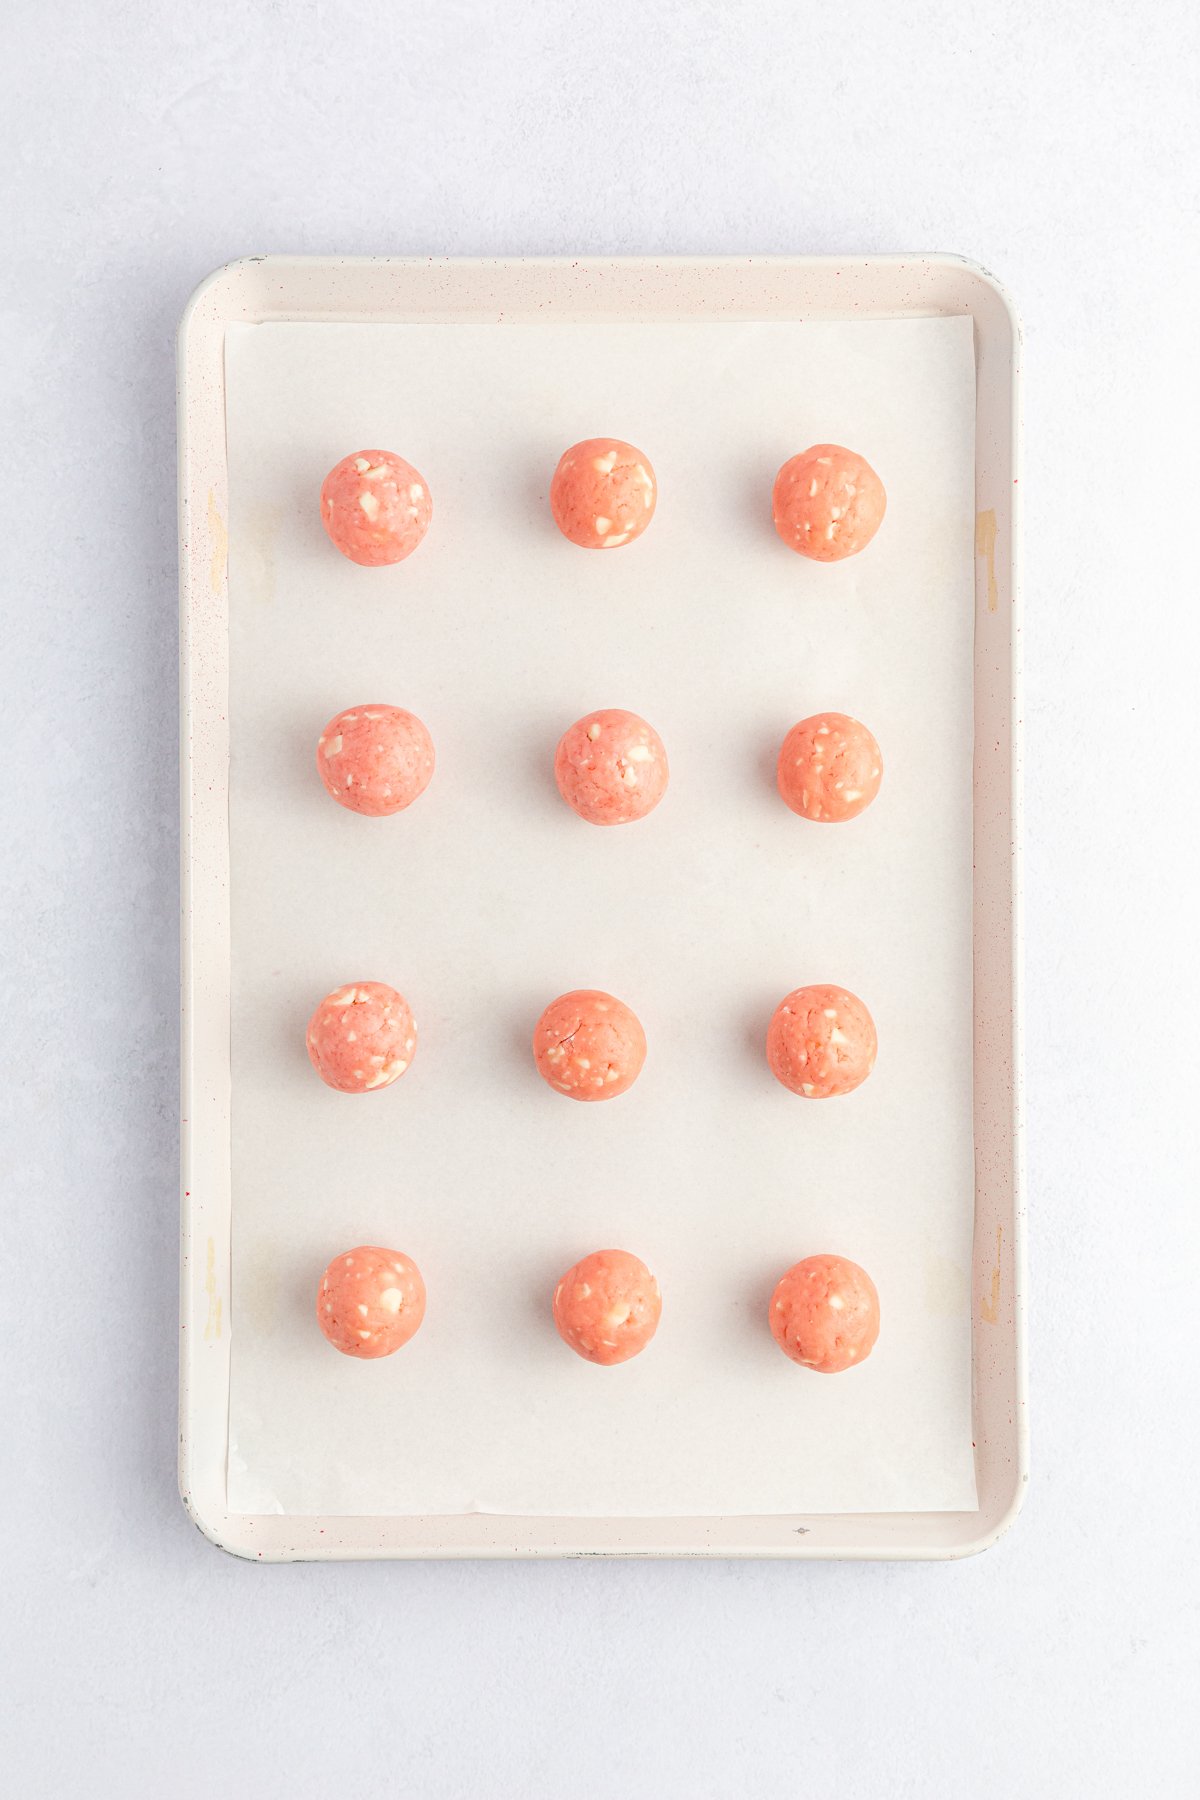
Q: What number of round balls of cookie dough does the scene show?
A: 12